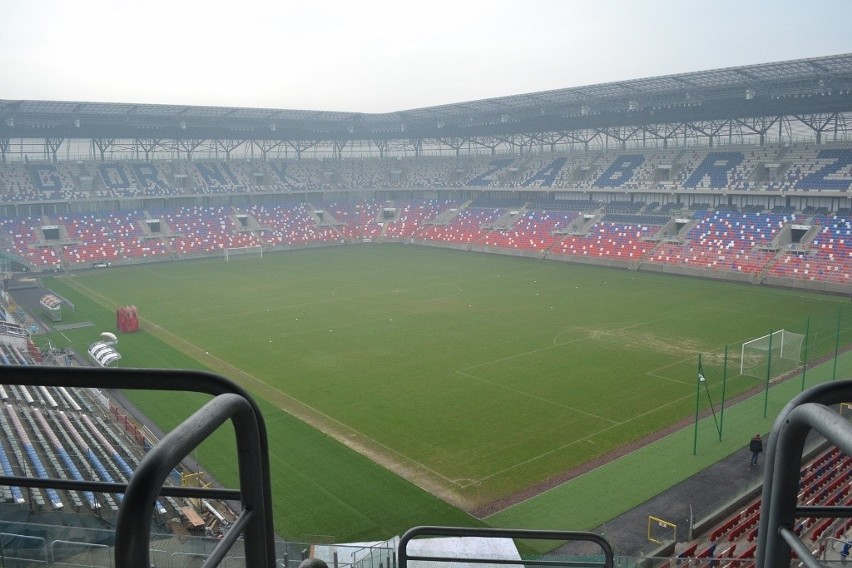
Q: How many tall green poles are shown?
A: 5